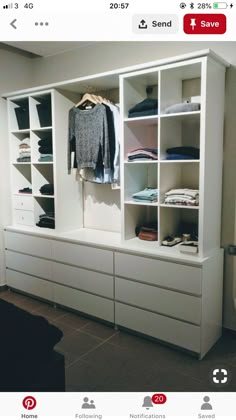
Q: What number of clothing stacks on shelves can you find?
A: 11